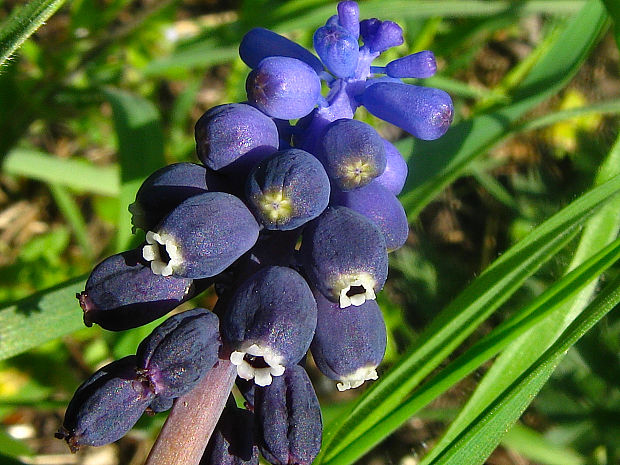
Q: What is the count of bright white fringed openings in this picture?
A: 4